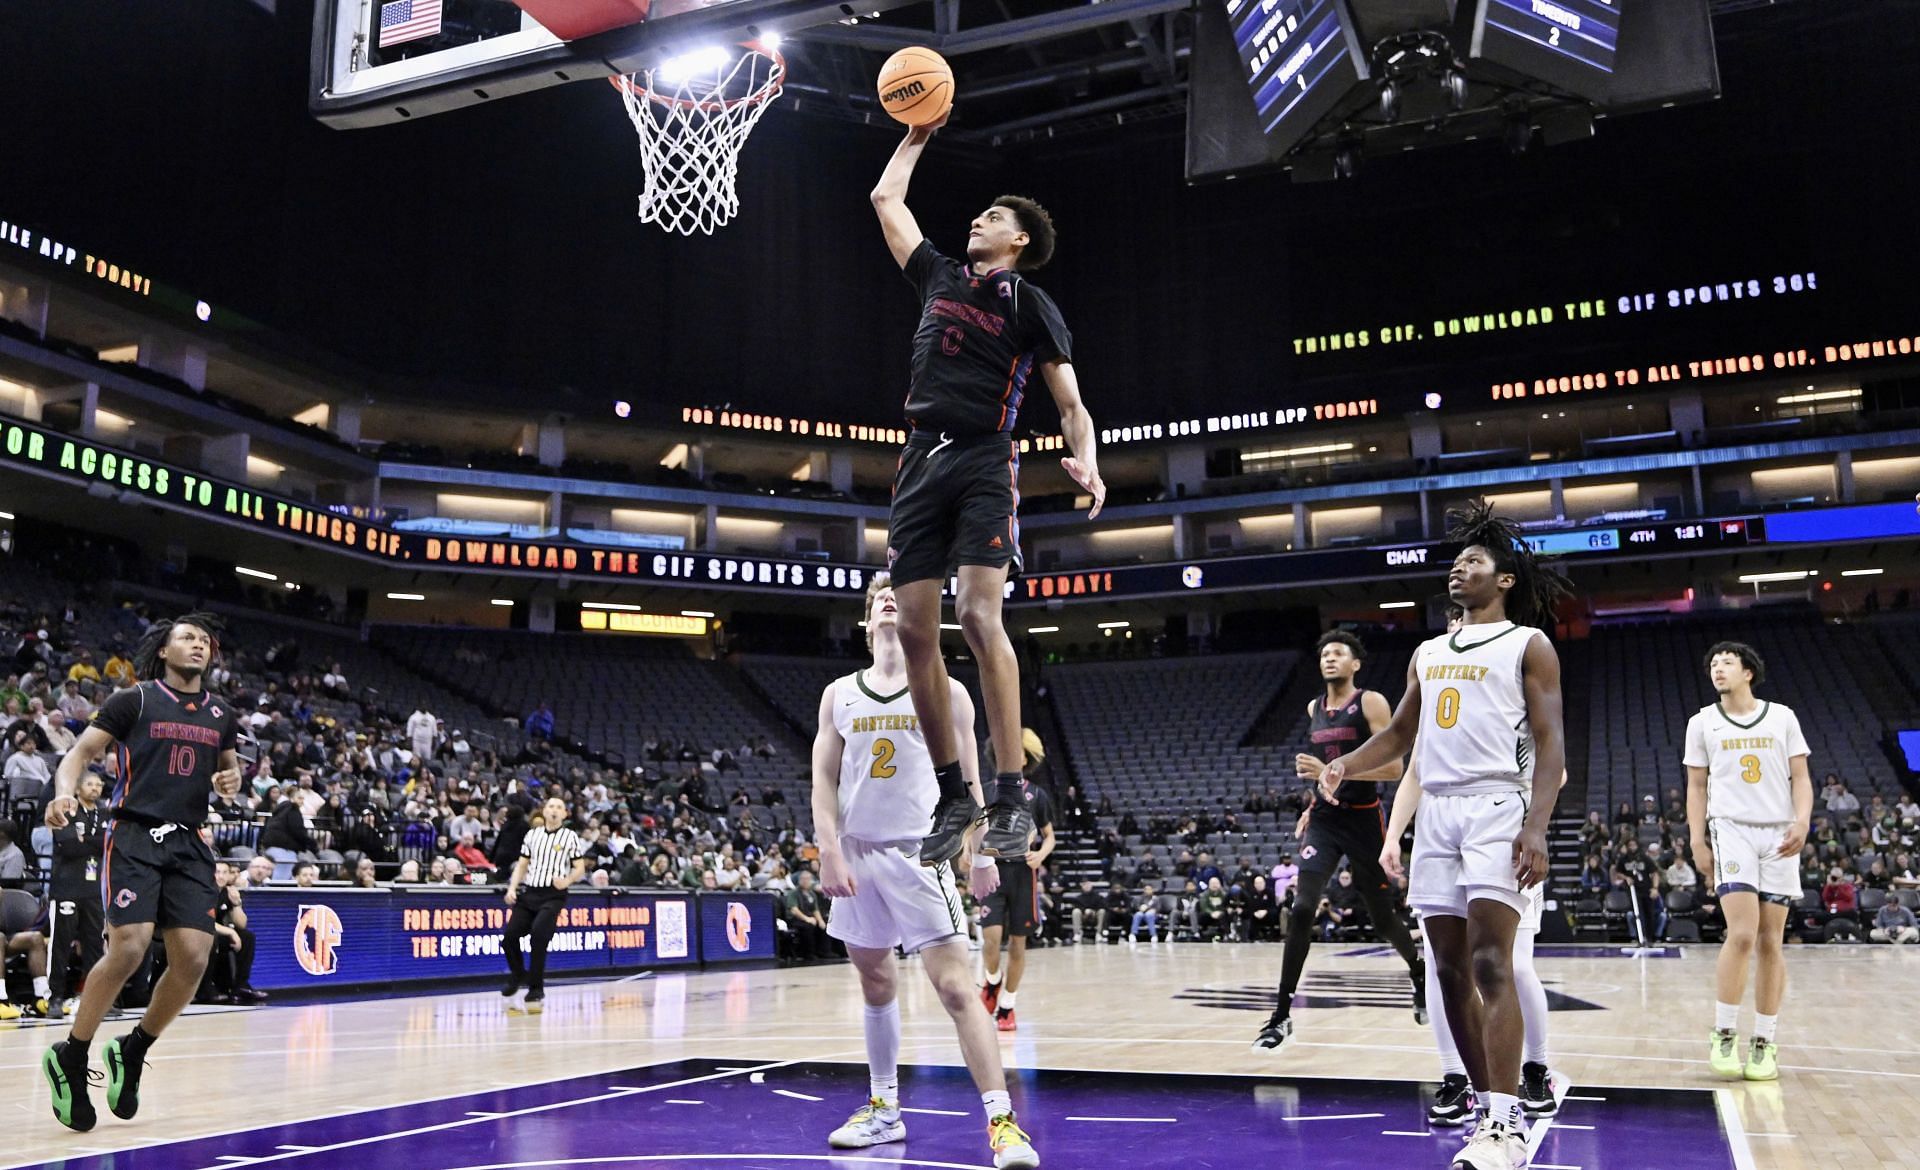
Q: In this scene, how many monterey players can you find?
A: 4